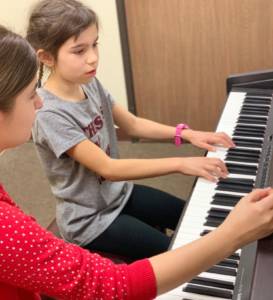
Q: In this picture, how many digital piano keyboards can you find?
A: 1